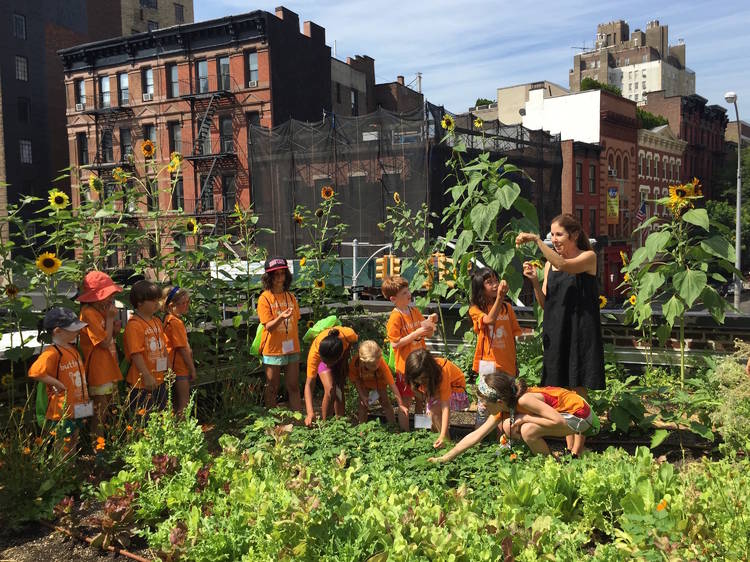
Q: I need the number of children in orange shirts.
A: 11